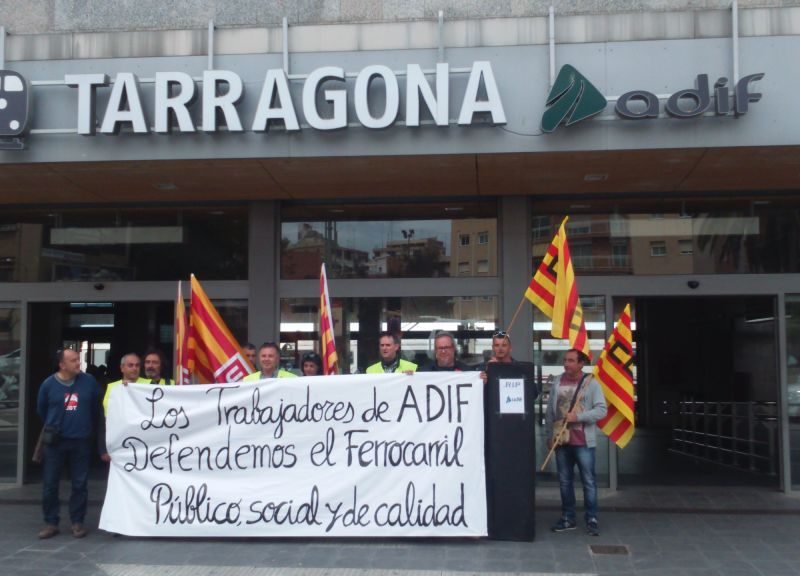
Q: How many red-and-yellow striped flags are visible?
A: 5